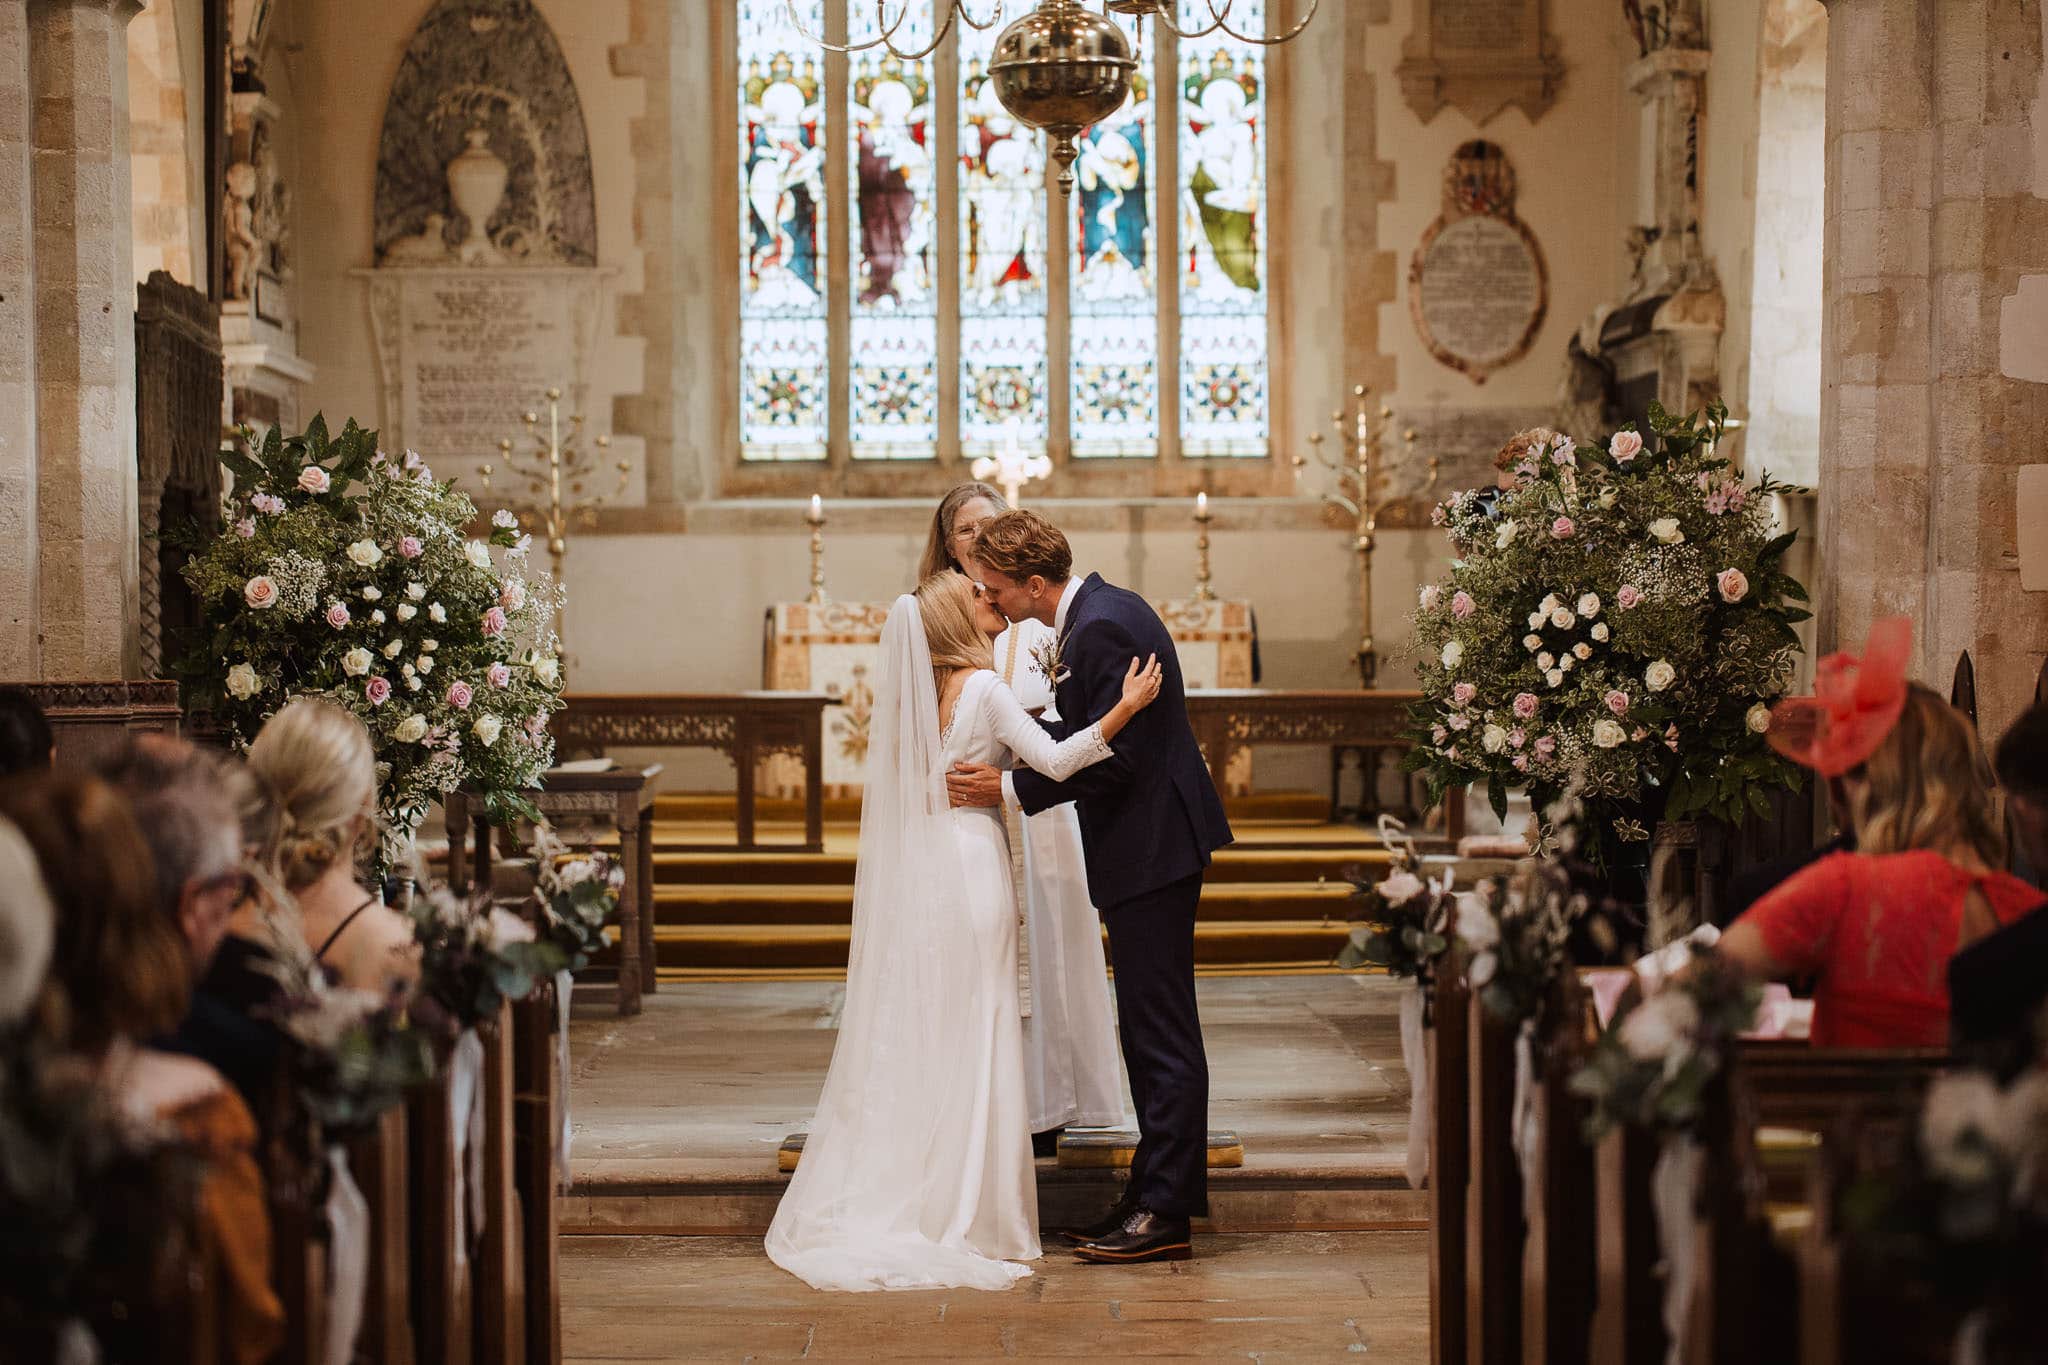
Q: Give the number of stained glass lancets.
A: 5